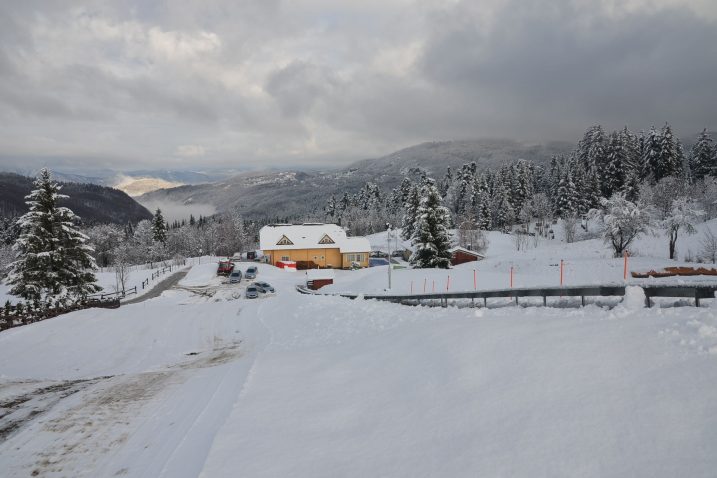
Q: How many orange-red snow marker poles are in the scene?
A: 8